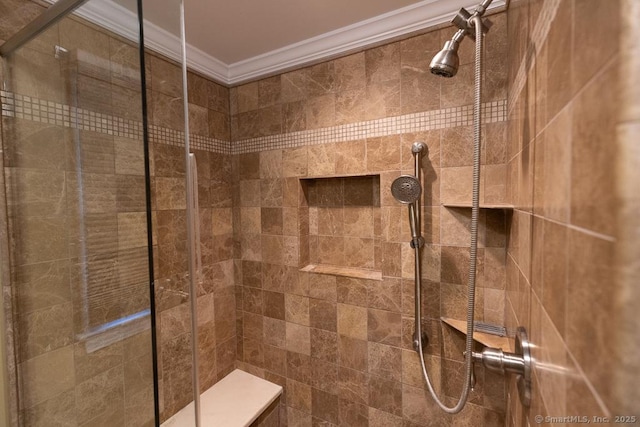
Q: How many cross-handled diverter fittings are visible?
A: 1